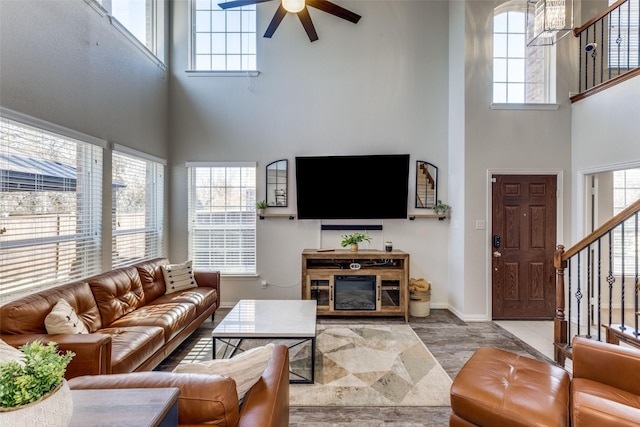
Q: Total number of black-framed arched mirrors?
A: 2